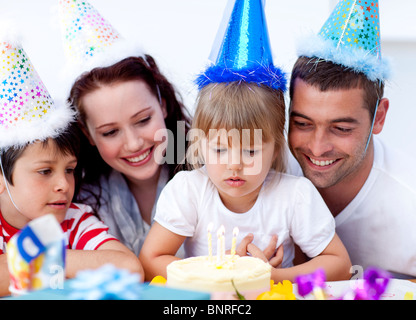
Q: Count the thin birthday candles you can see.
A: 4